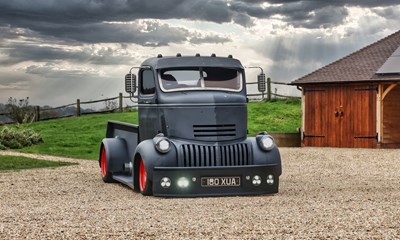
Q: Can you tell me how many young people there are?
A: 0